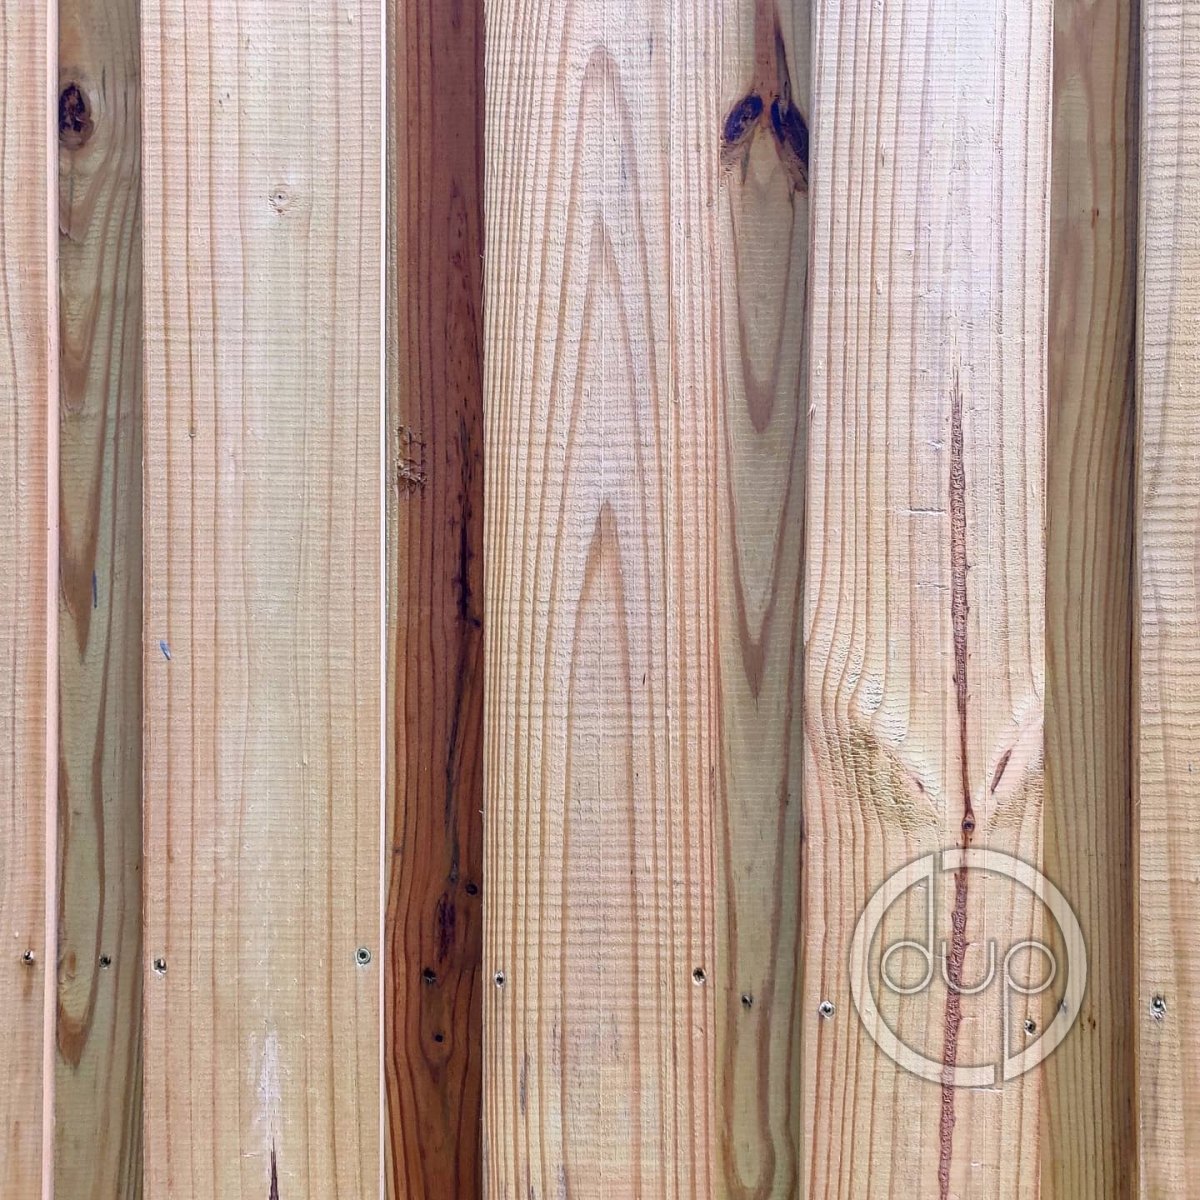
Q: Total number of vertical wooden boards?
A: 9